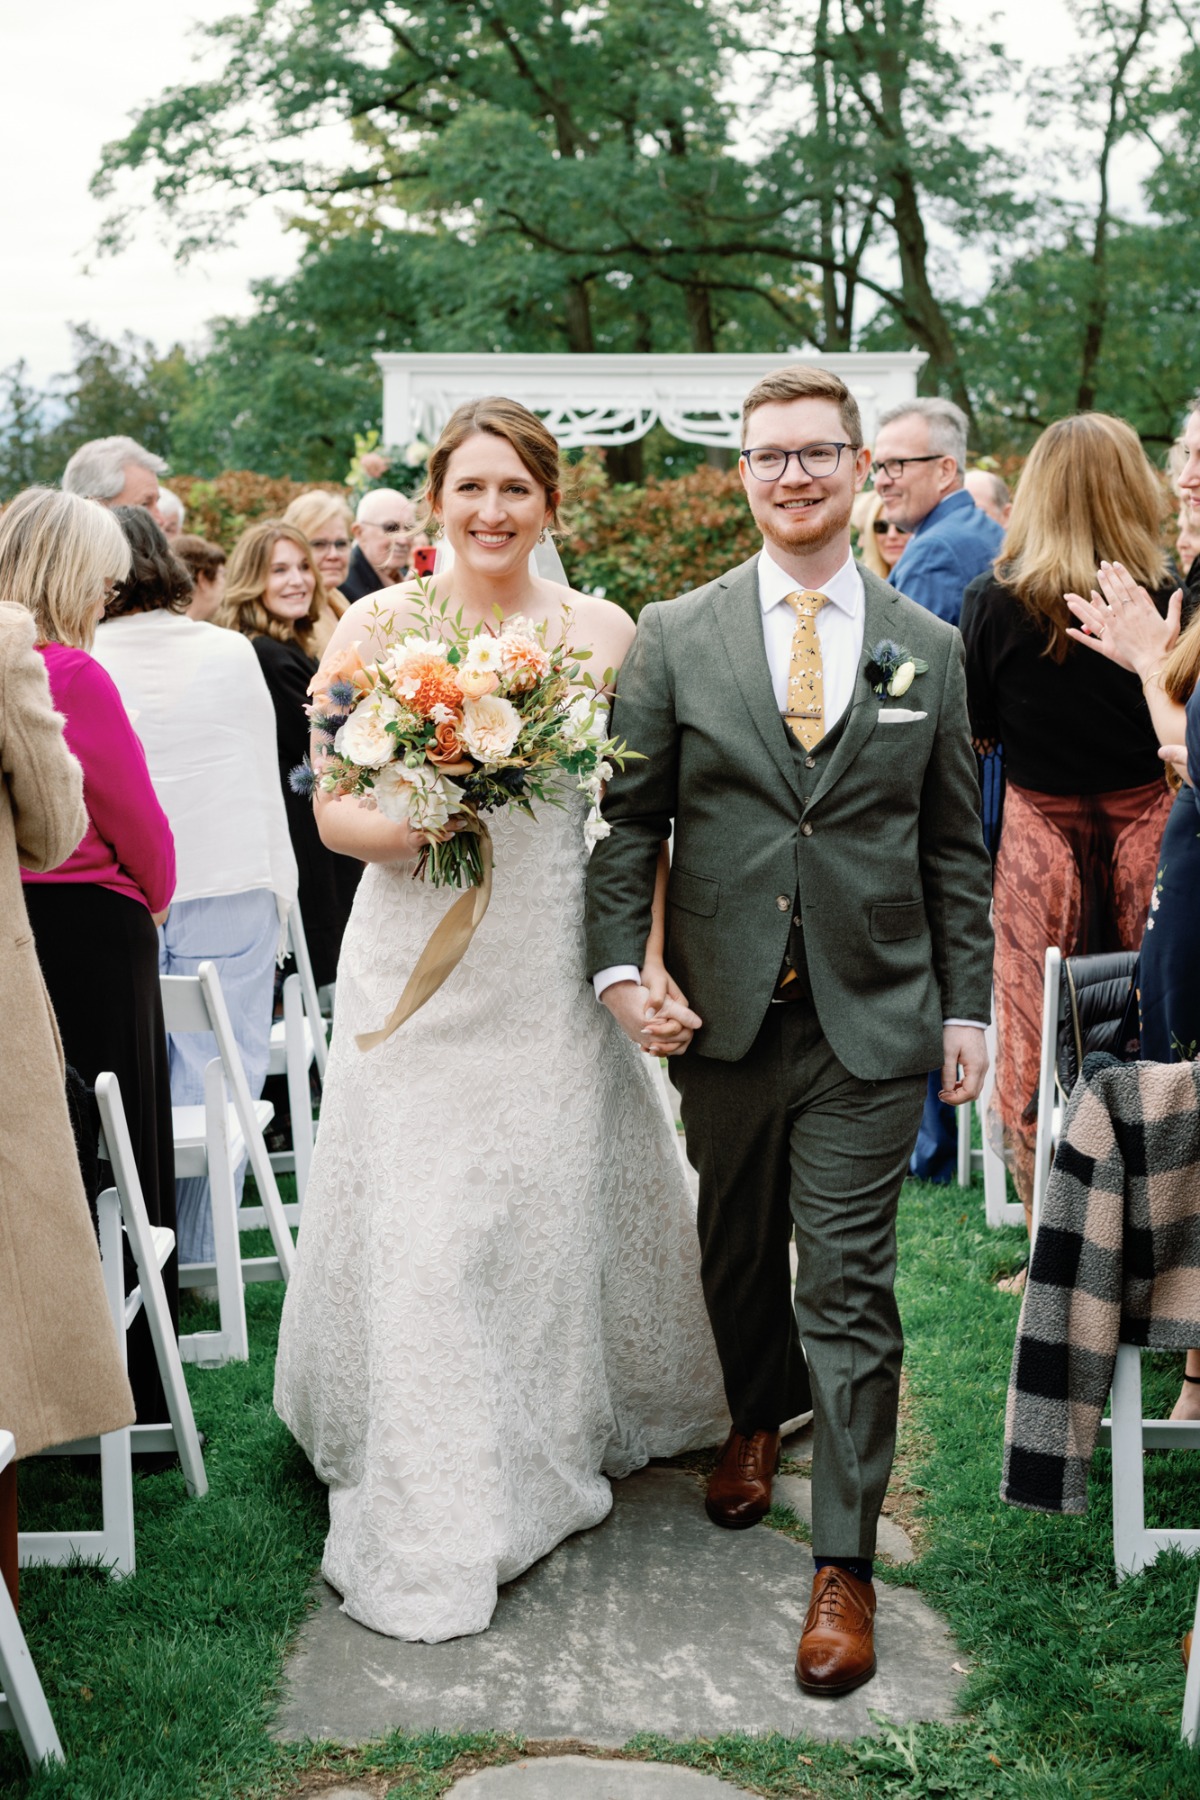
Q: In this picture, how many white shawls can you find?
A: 1